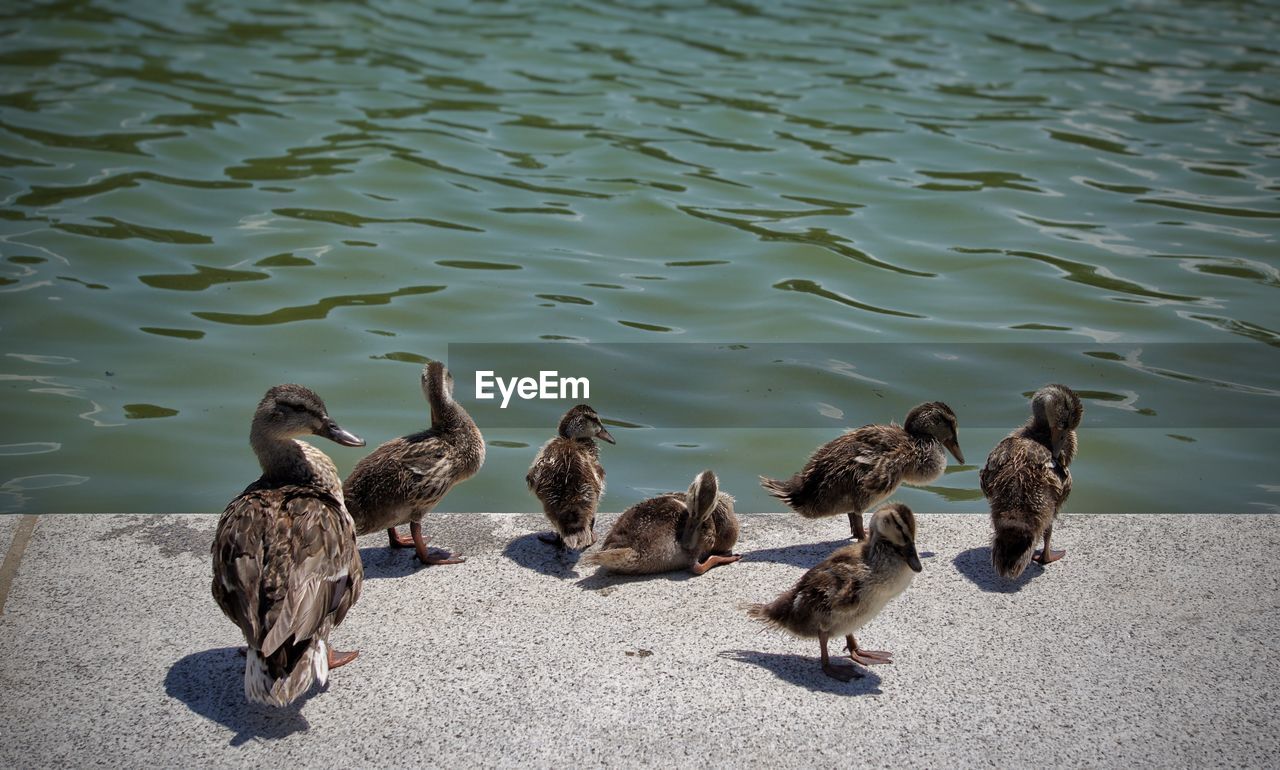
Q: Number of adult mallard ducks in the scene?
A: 1